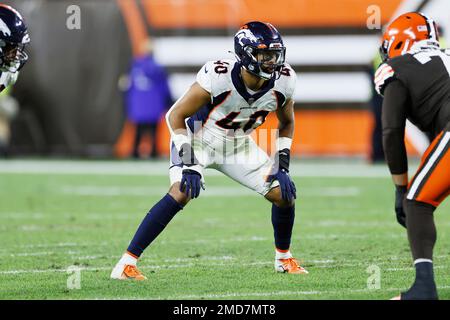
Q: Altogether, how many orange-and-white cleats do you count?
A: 2